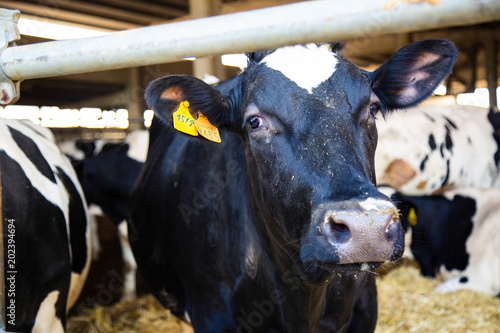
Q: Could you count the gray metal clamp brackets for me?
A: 1